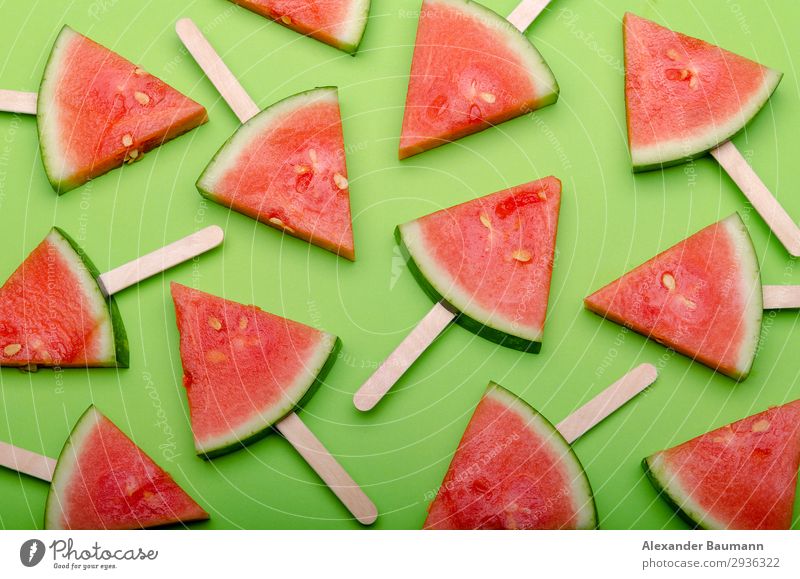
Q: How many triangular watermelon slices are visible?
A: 12